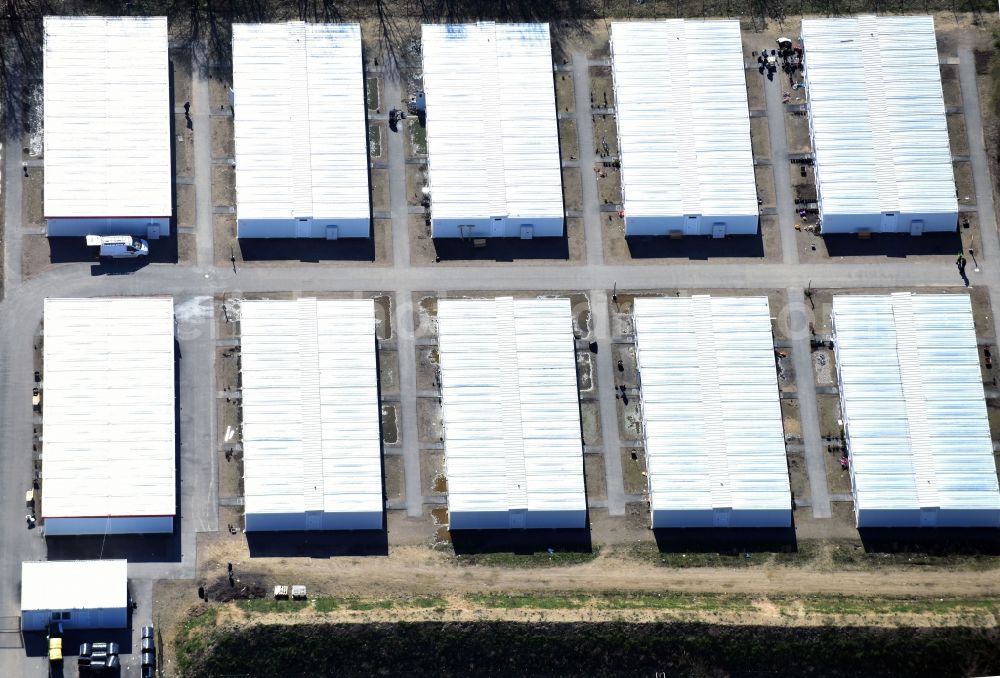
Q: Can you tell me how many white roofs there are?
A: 11